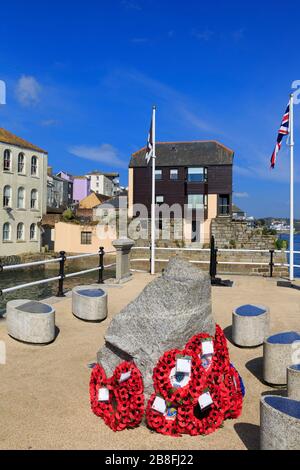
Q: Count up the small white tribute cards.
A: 6